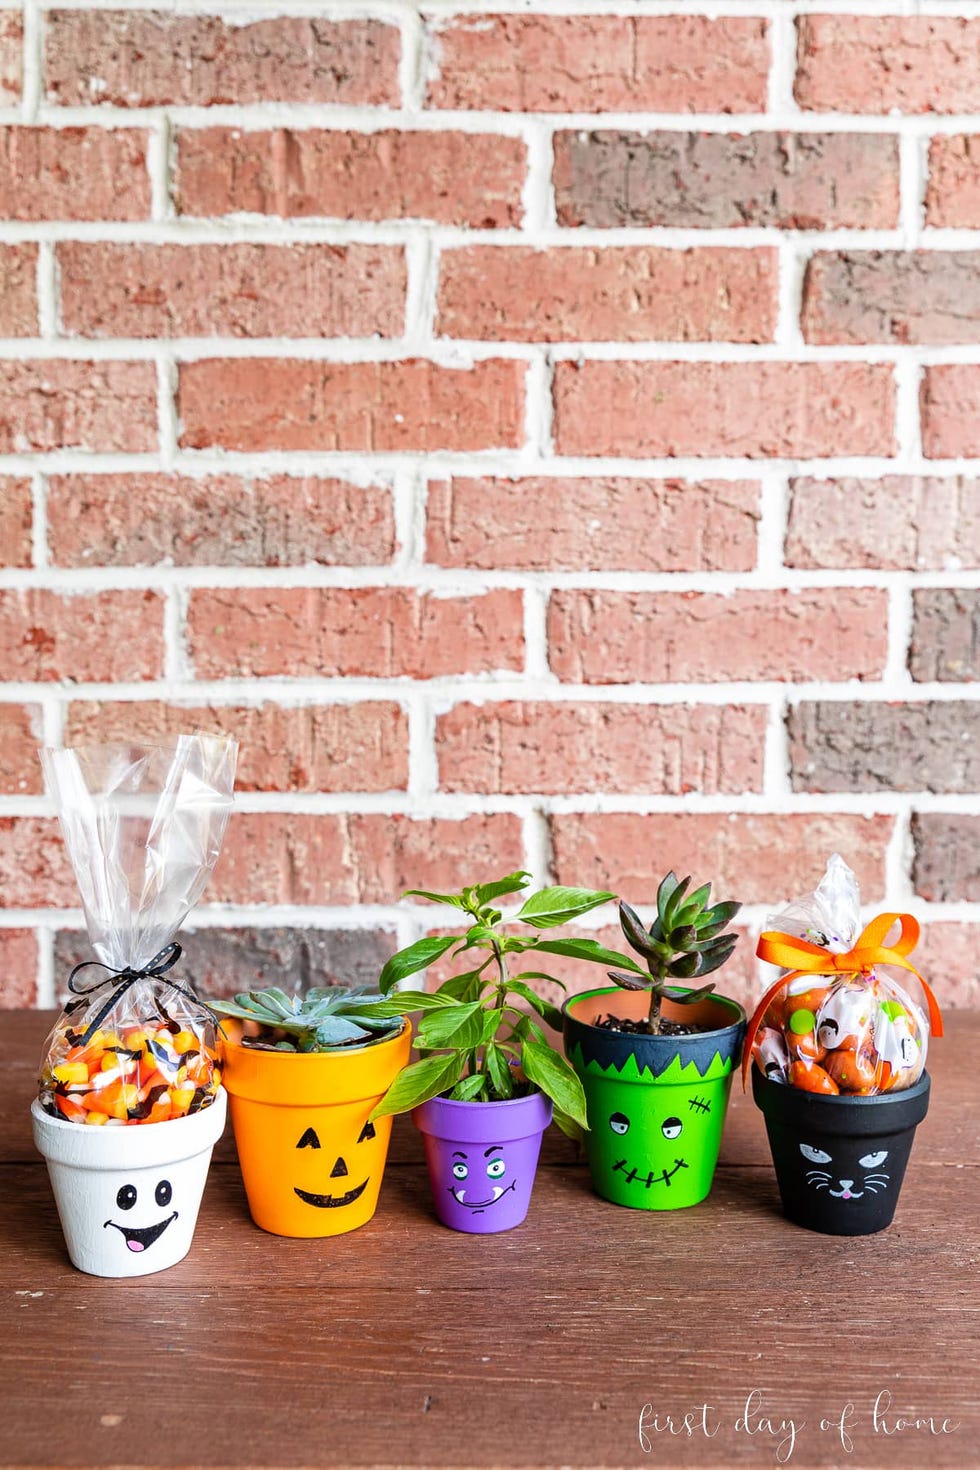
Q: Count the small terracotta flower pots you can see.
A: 5